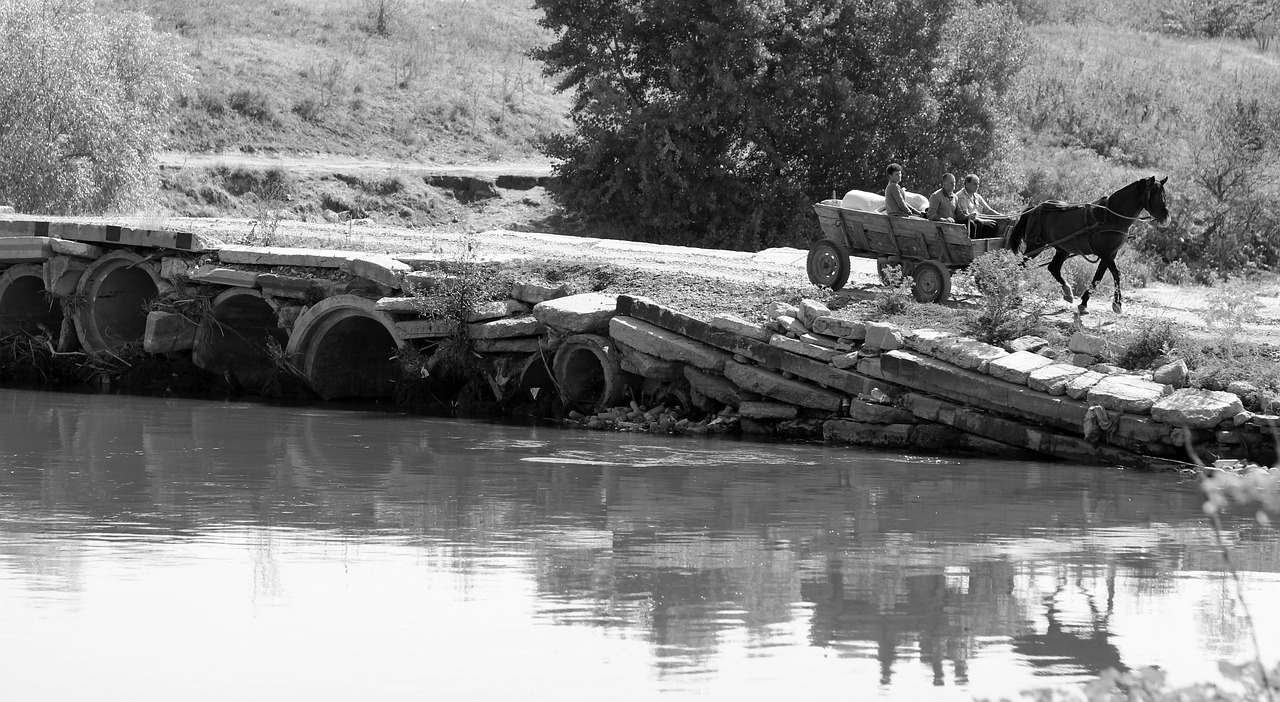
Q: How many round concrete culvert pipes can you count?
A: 6